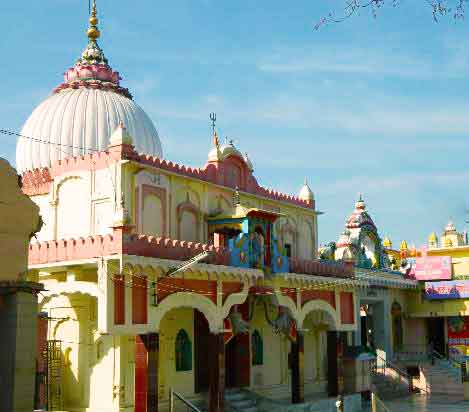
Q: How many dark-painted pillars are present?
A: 4